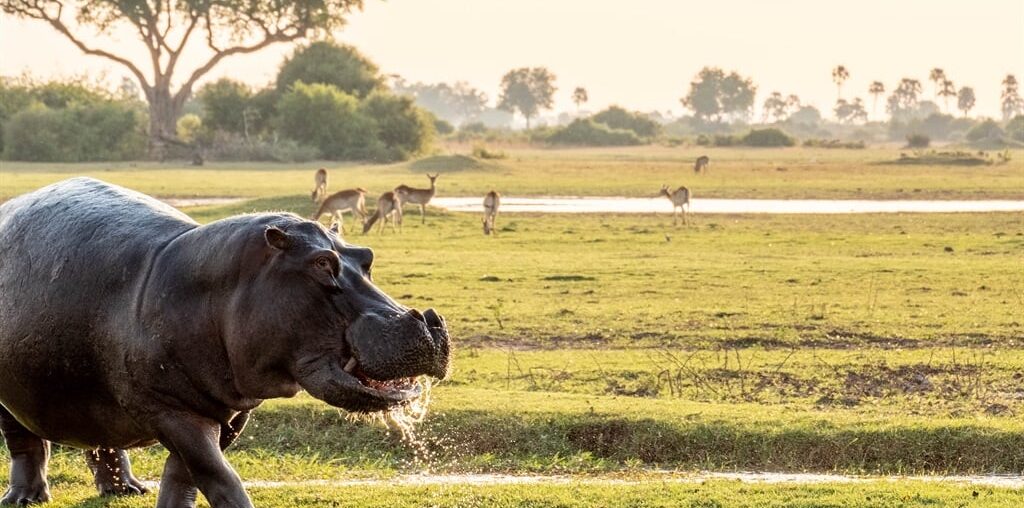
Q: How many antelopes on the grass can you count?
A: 7